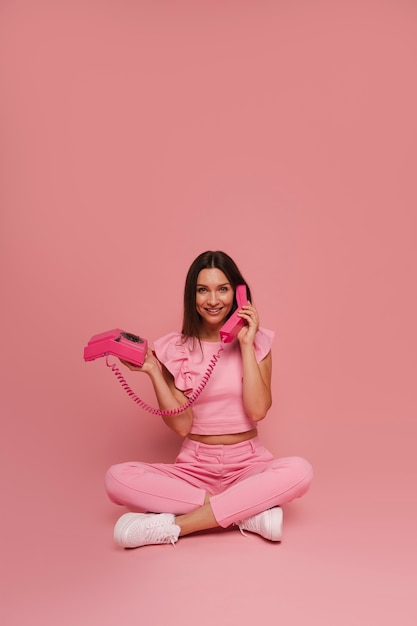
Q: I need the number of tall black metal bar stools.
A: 0